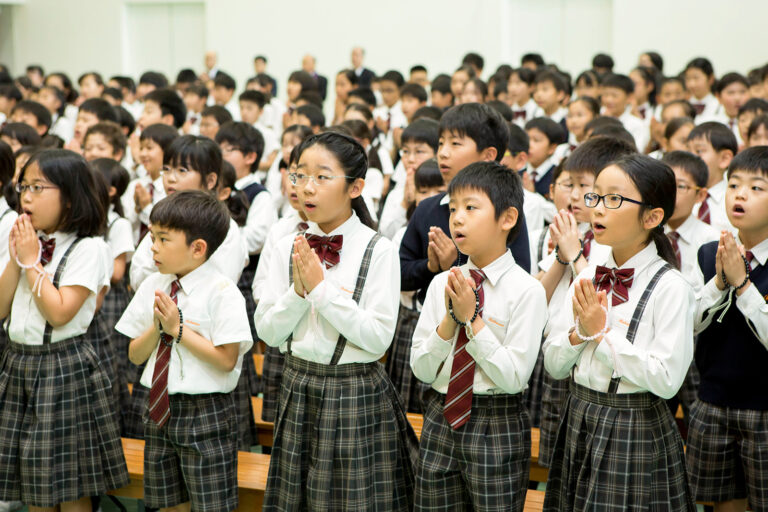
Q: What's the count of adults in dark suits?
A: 4